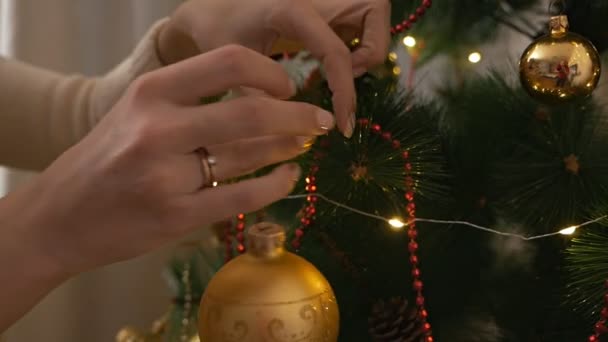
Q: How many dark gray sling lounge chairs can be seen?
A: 0